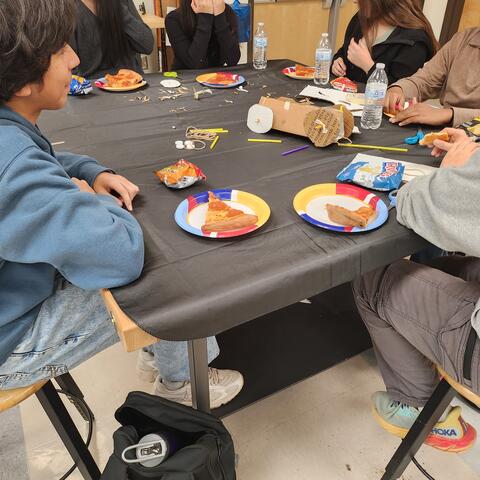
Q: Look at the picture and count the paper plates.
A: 5